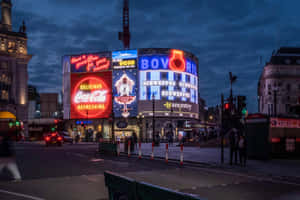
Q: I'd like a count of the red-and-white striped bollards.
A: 6